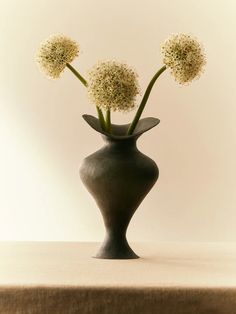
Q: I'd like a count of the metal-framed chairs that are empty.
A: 0